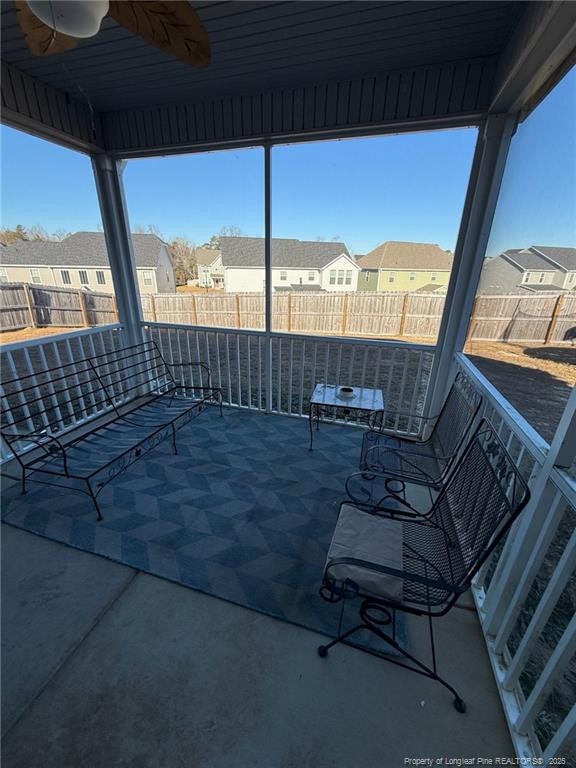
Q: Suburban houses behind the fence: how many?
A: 5